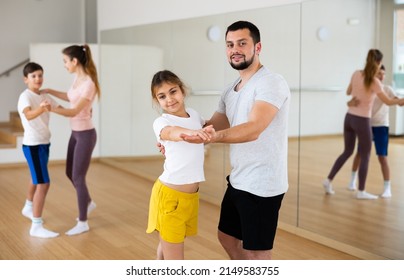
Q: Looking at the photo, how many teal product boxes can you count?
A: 0